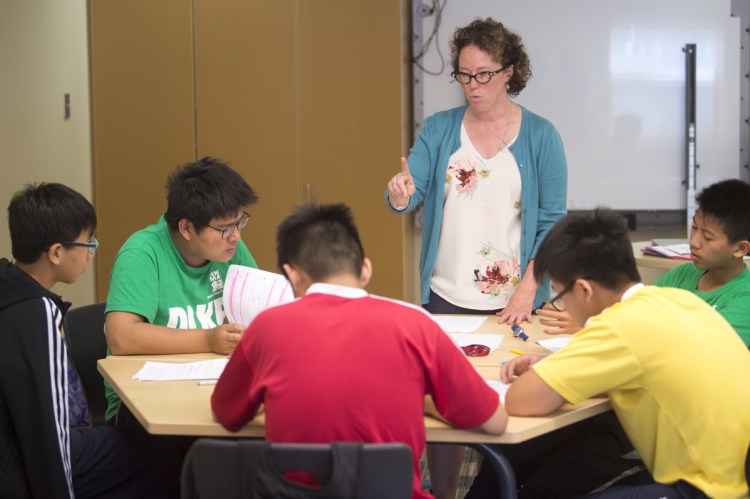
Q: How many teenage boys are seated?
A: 5